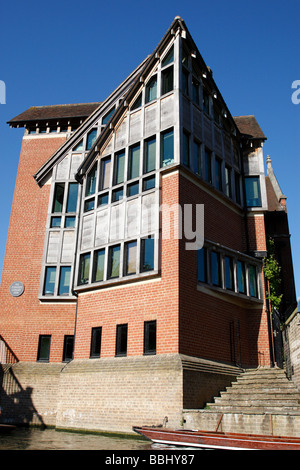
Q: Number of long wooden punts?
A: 1